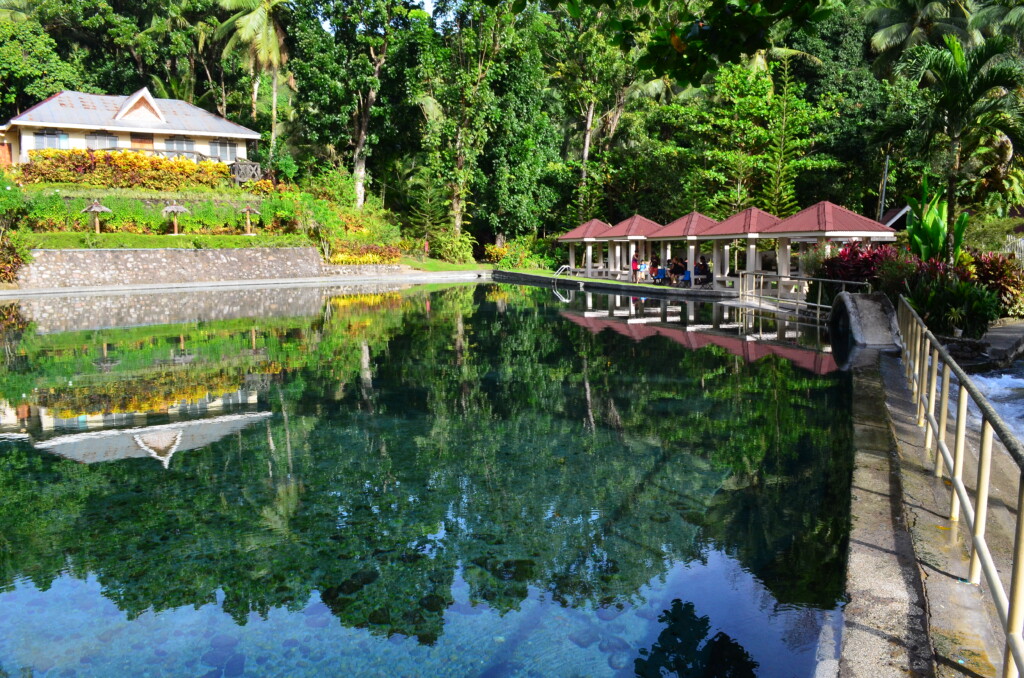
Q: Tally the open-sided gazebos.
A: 5